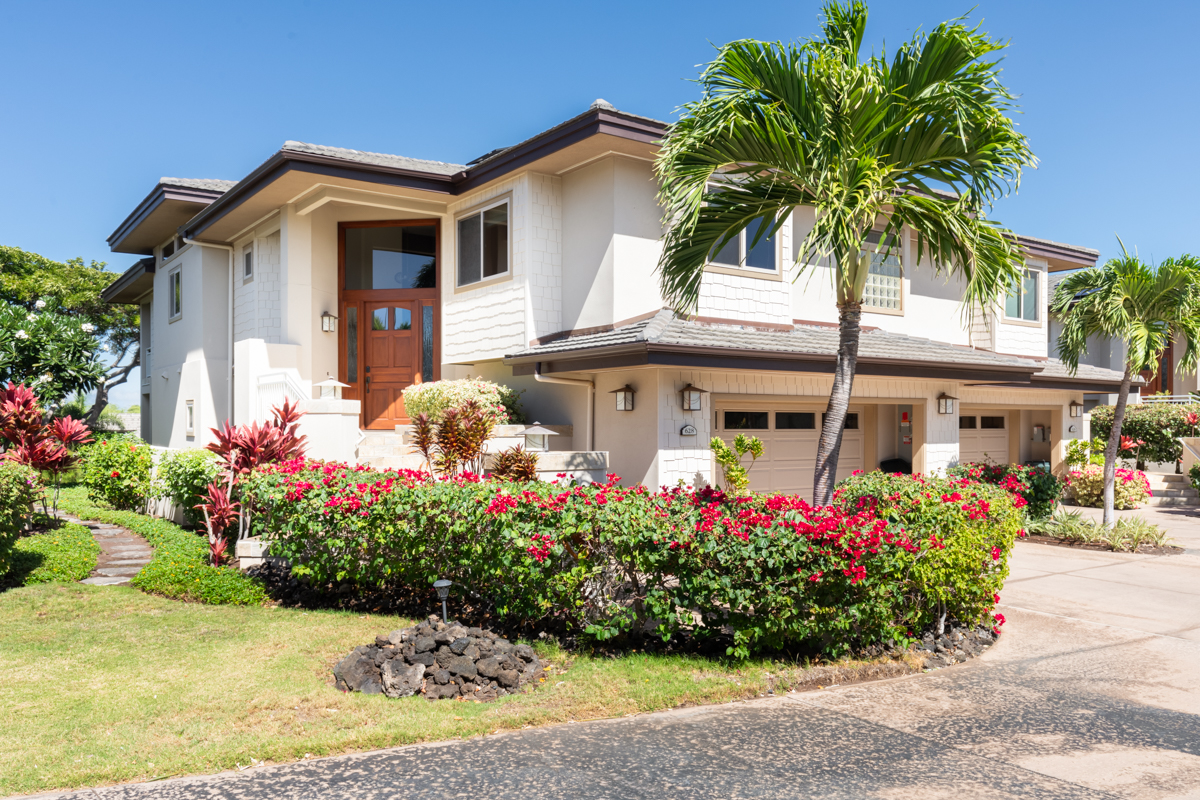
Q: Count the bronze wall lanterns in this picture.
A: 5